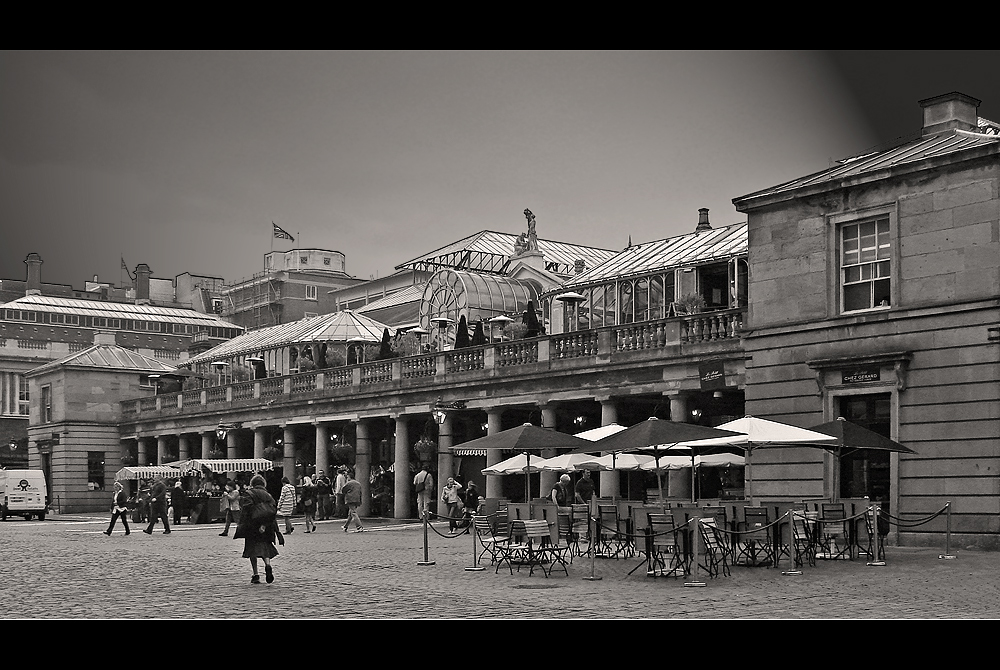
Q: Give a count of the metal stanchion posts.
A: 7